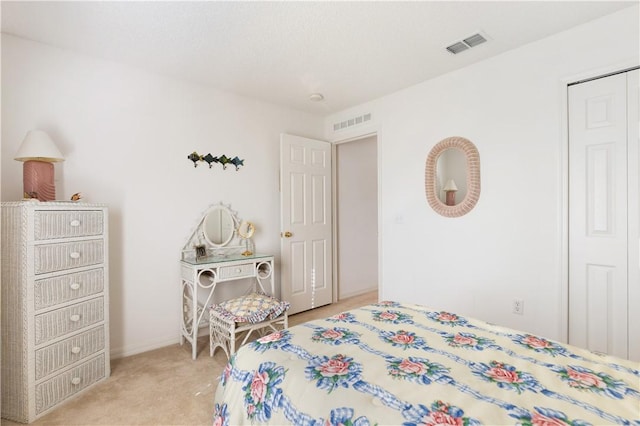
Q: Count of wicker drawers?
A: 7